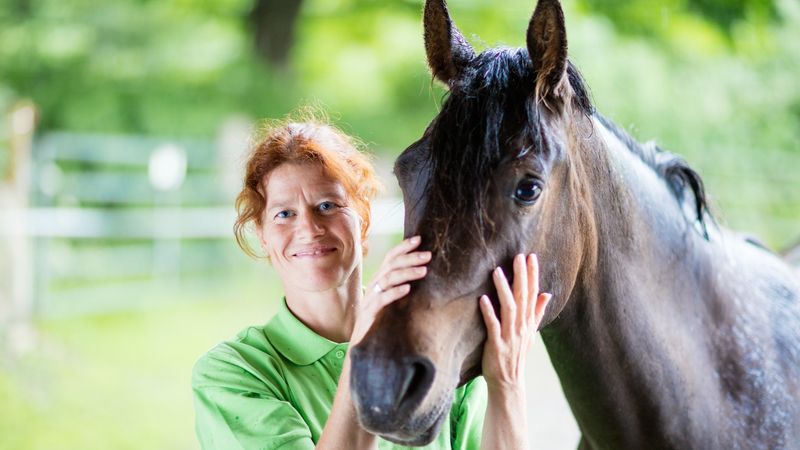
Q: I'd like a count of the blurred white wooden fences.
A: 1